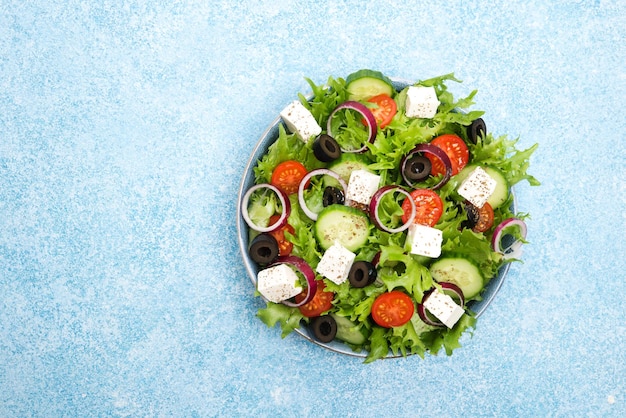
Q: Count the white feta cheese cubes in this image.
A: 8